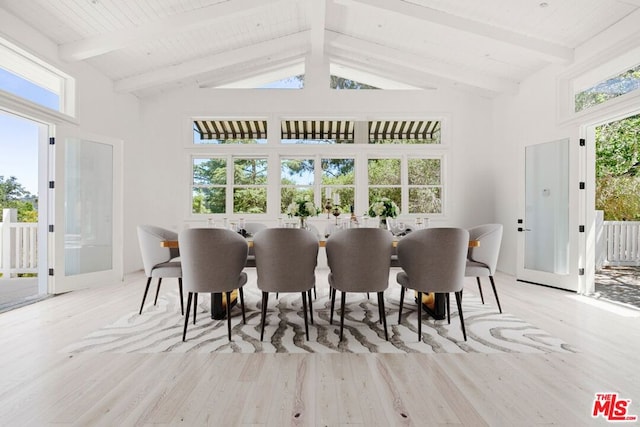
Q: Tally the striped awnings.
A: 3